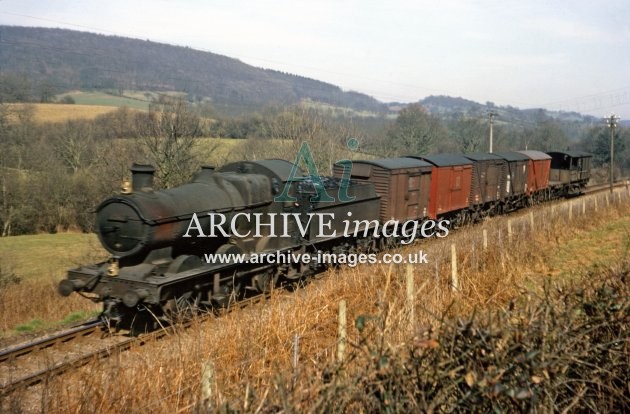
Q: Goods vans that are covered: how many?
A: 5